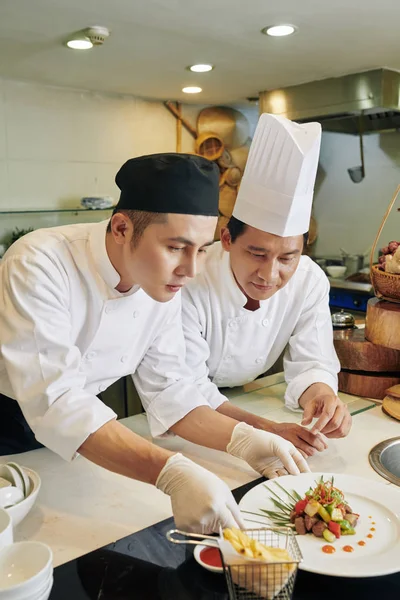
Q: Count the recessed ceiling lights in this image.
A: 4